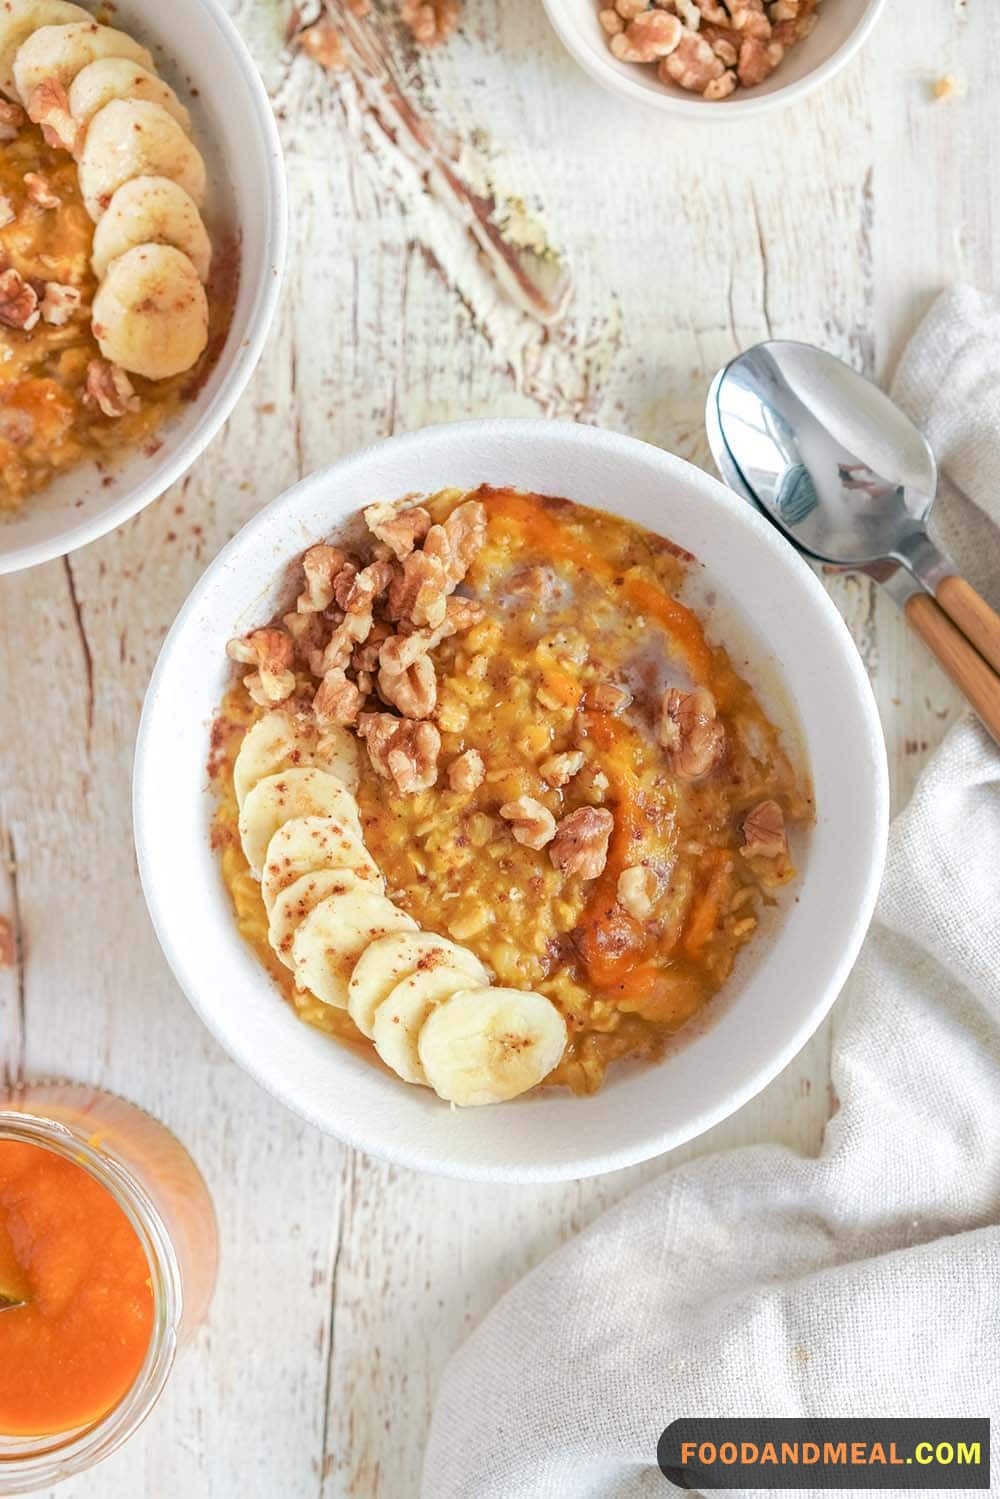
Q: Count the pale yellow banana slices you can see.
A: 14